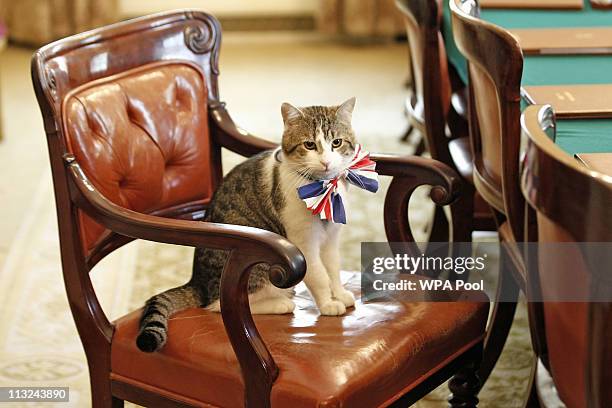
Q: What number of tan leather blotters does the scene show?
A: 4